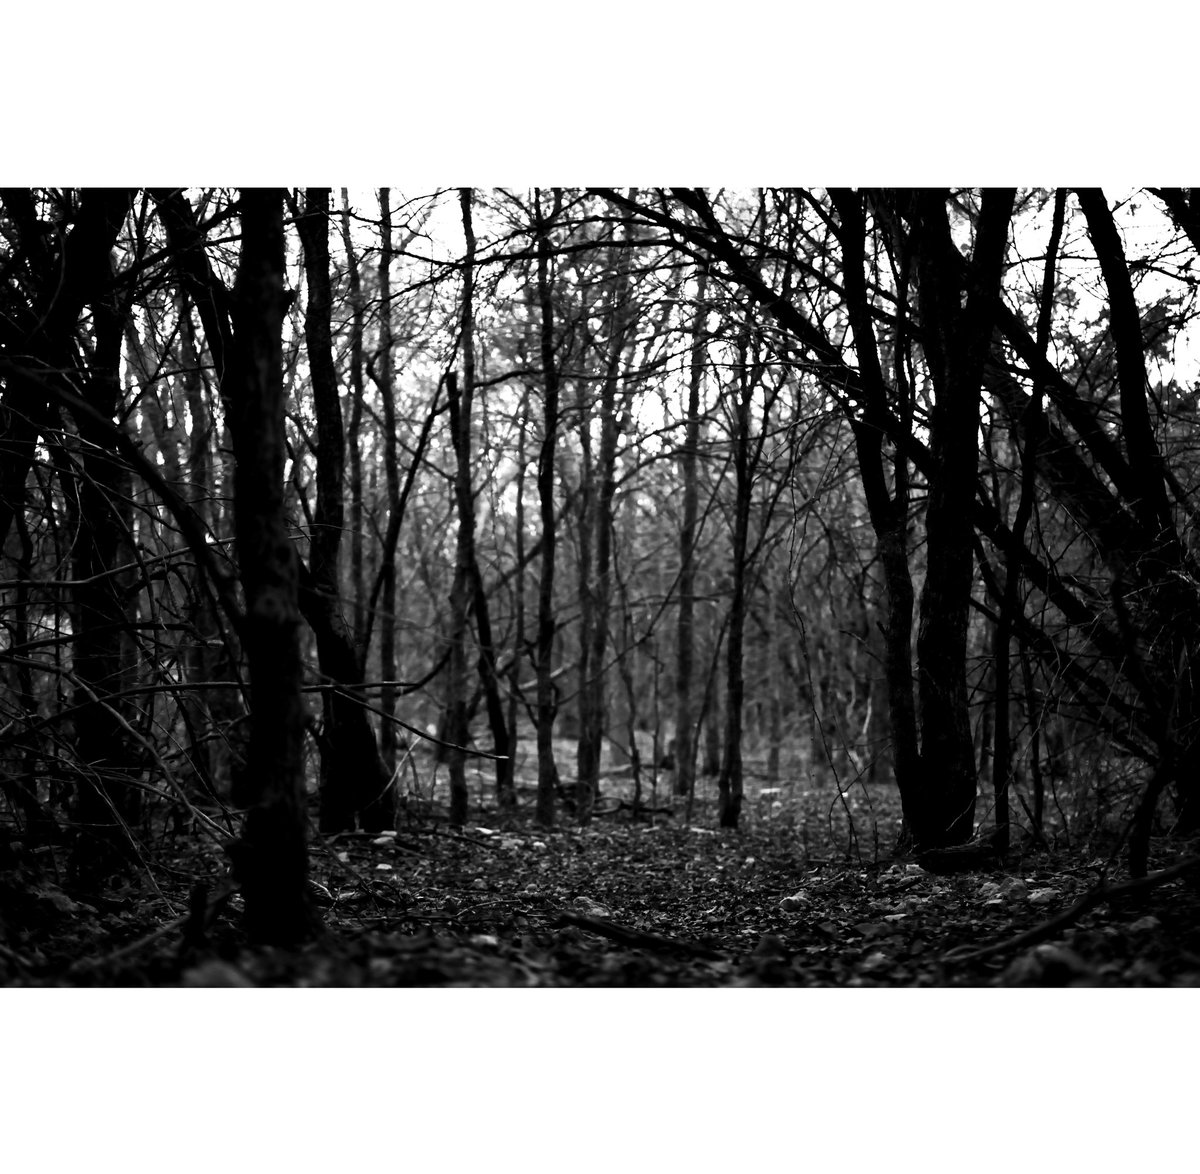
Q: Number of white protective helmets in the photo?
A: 0